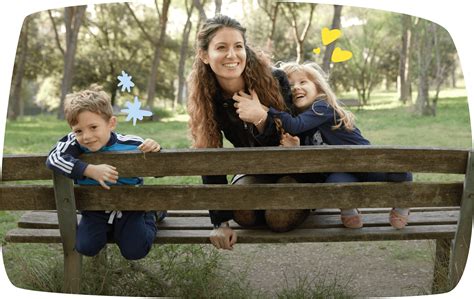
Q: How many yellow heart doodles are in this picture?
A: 3